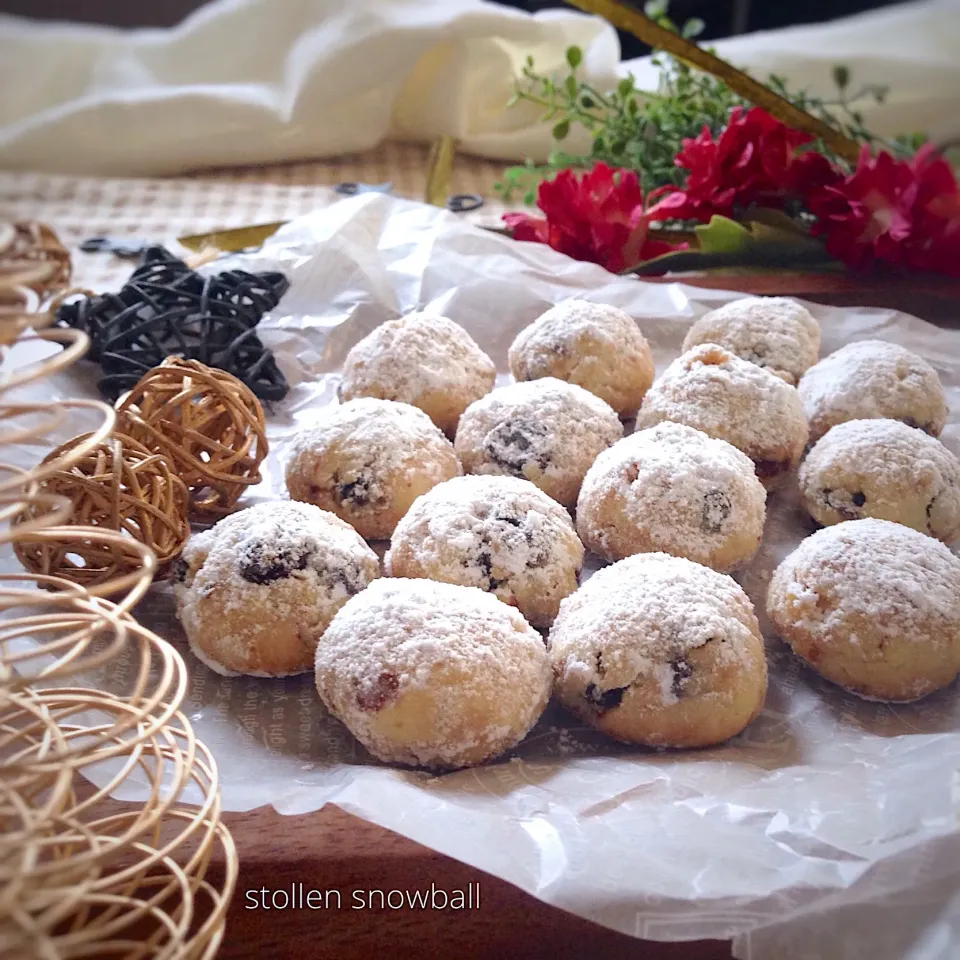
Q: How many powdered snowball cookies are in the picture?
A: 14